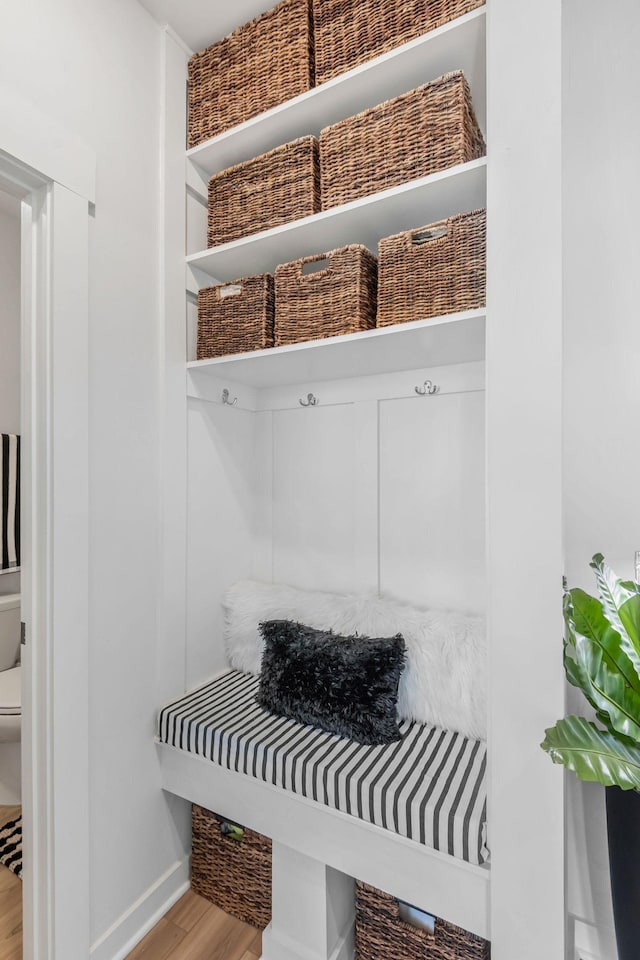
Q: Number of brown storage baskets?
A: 9